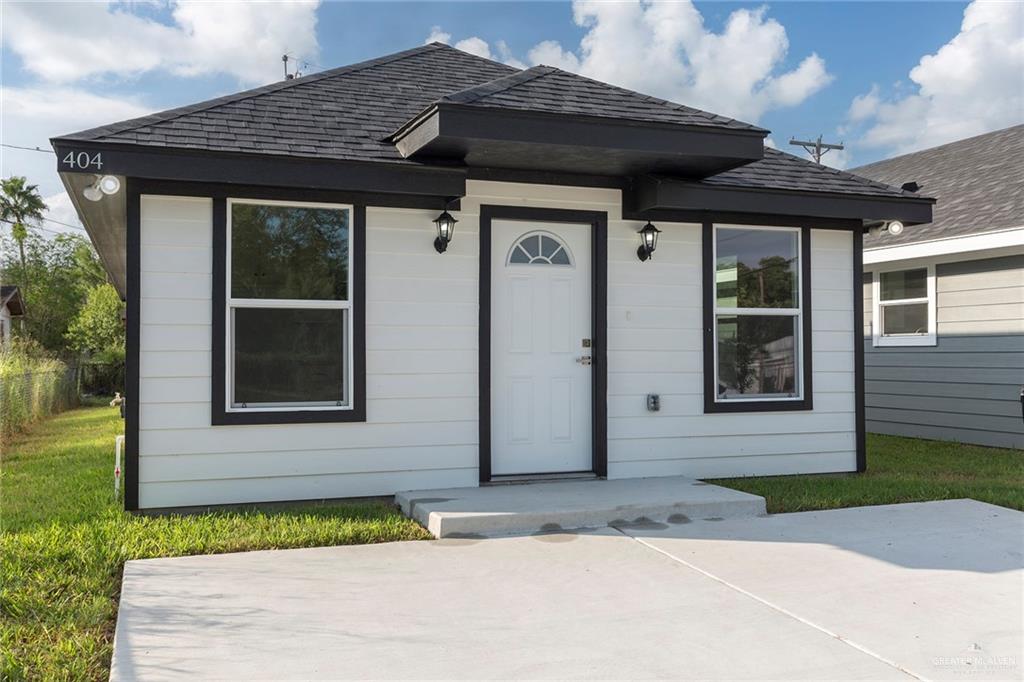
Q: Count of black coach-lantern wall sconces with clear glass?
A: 2